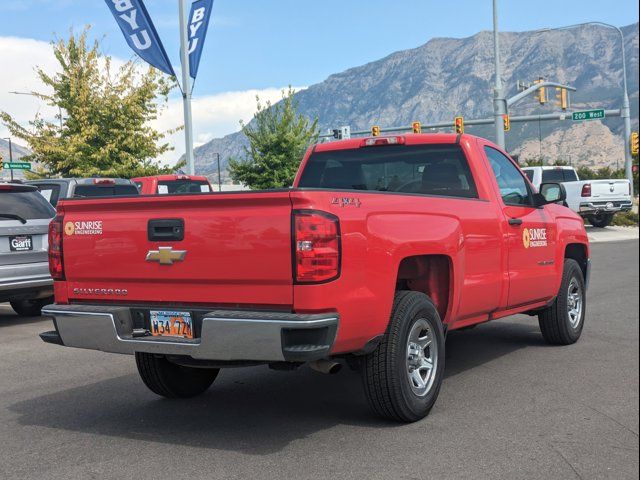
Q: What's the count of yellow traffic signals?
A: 7